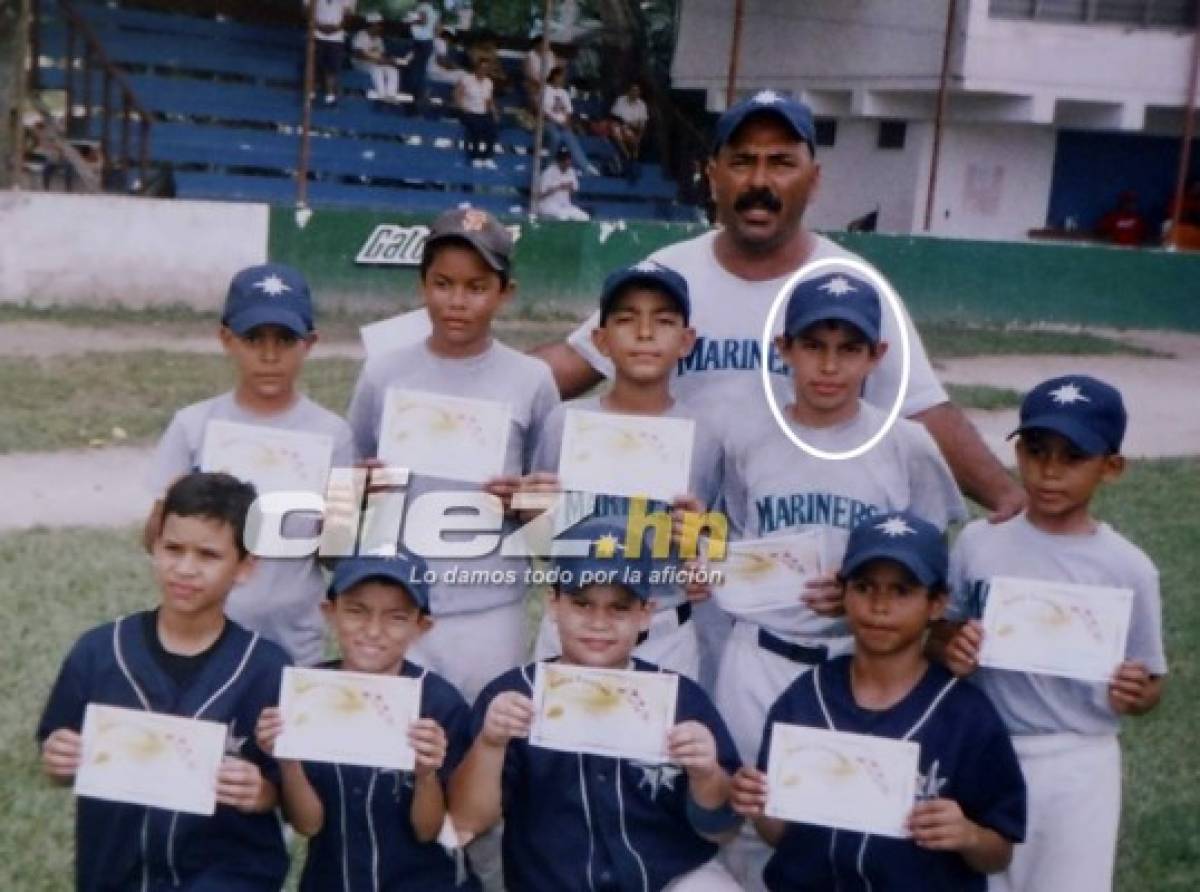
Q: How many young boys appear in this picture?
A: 9